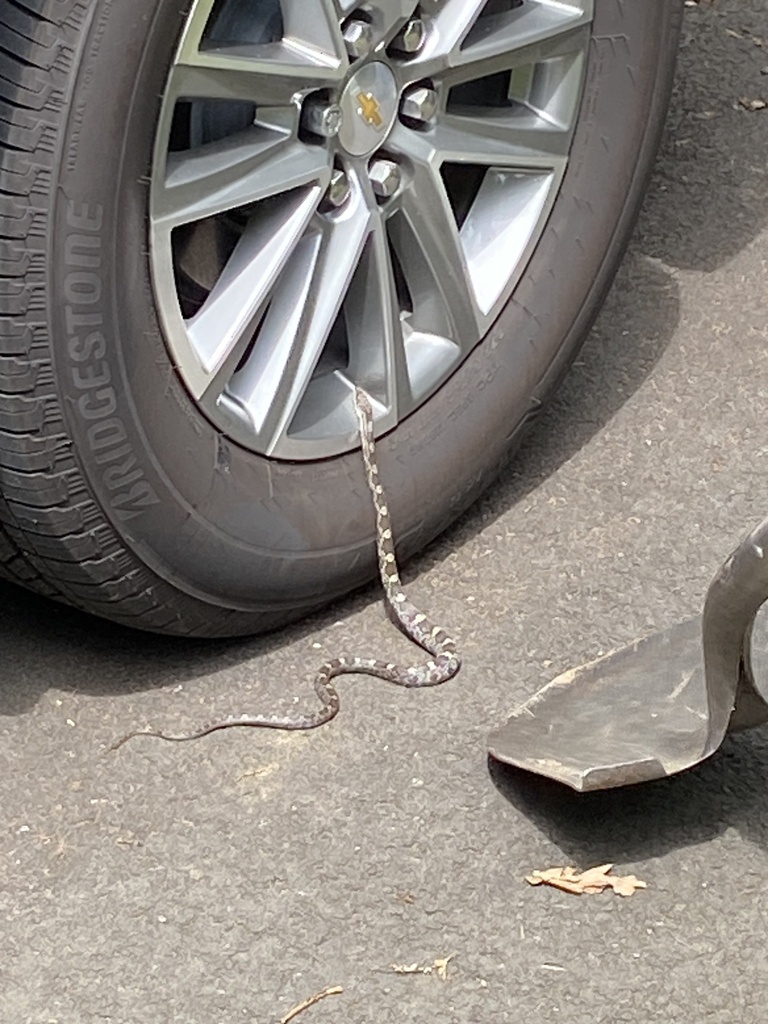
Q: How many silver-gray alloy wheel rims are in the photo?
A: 1